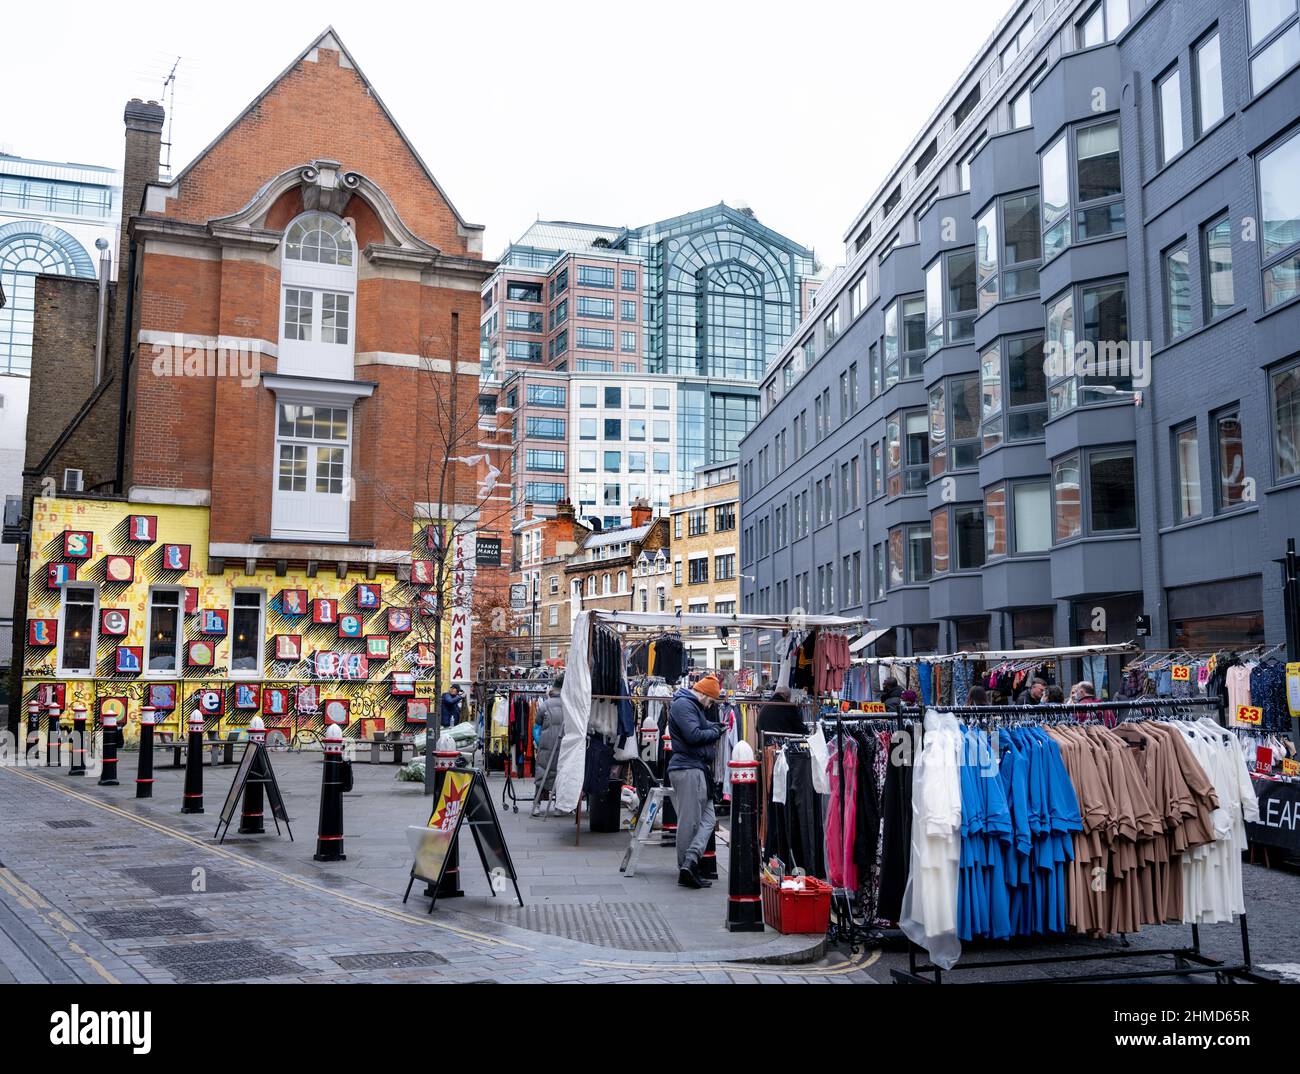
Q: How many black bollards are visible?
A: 13